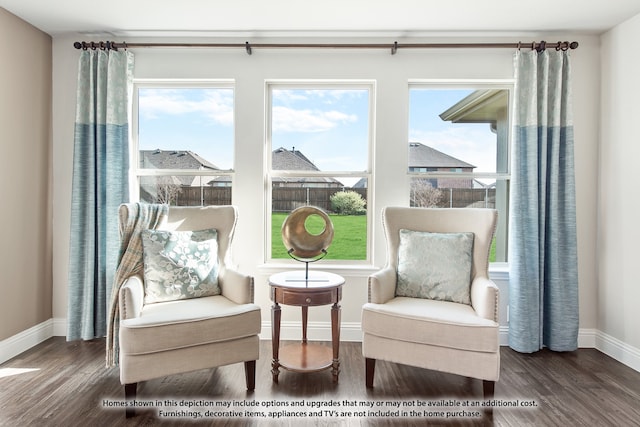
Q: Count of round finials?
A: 2